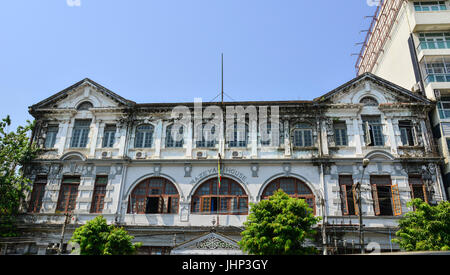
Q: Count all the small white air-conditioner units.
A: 4